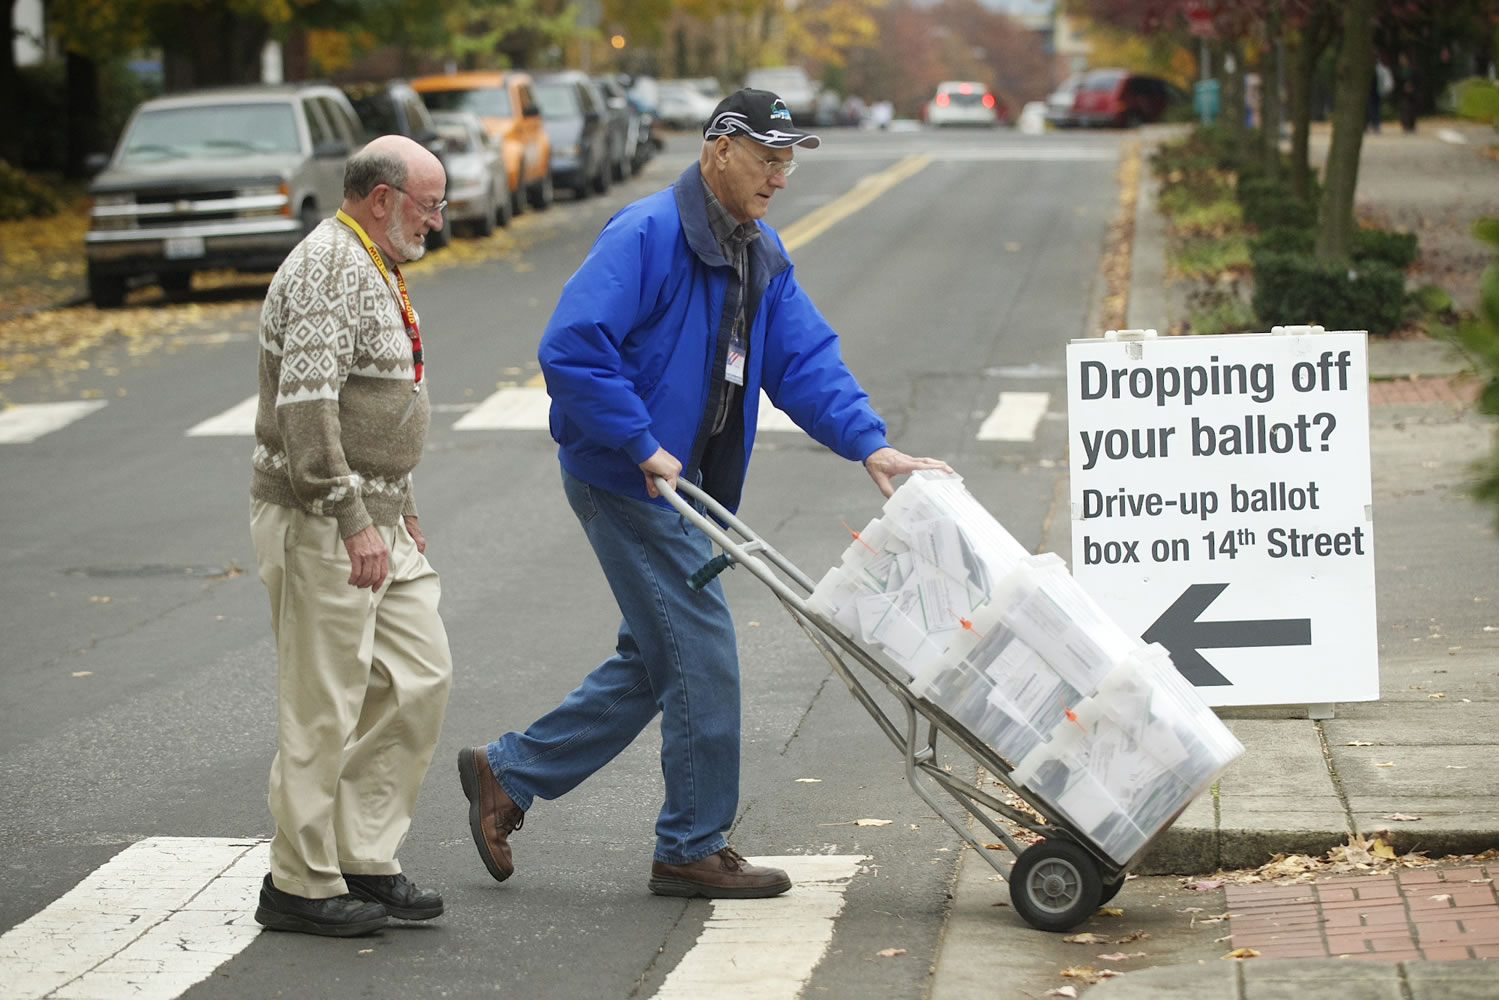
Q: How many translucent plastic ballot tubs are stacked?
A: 3